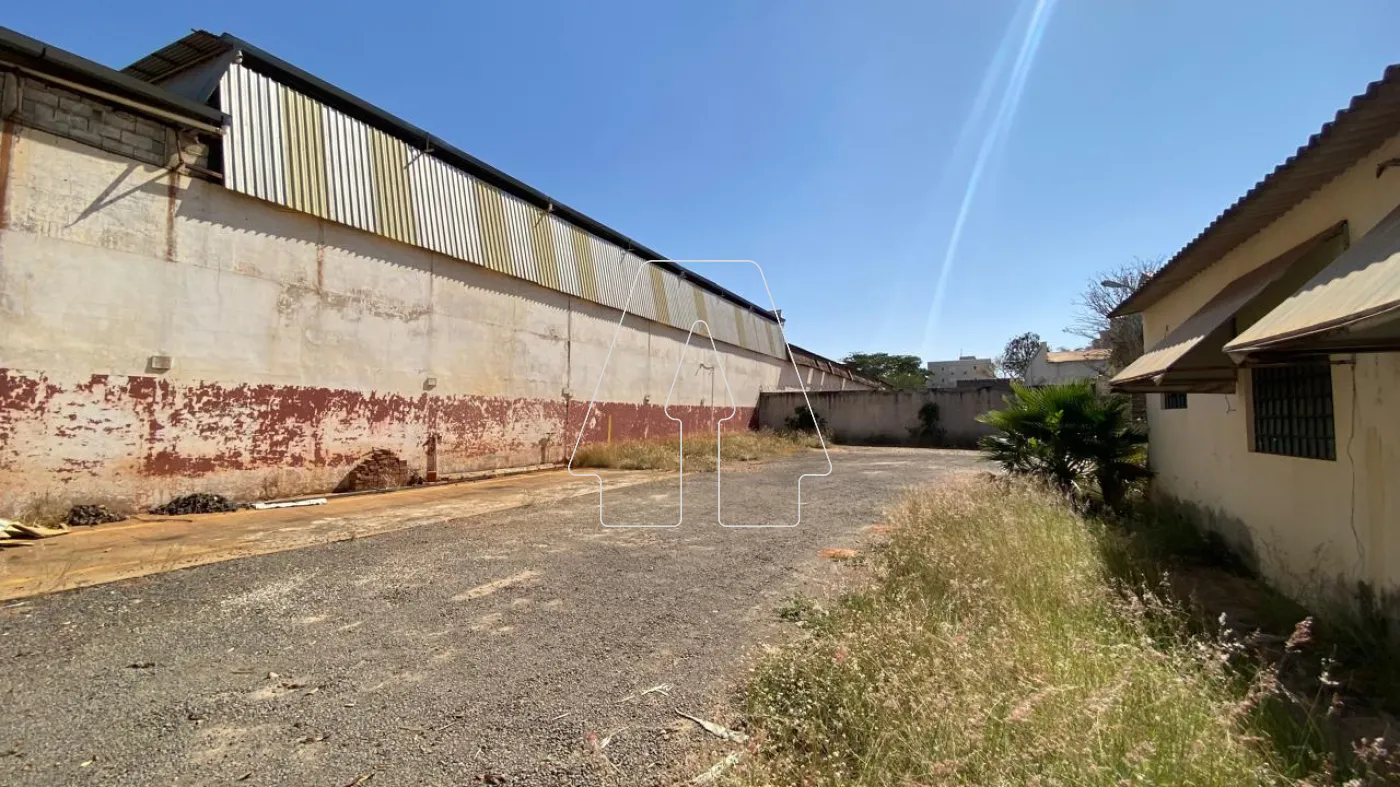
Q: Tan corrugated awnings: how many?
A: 2